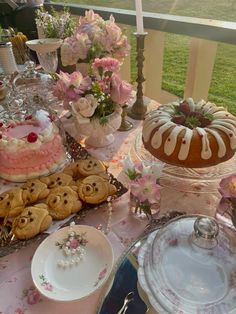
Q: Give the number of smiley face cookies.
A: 7